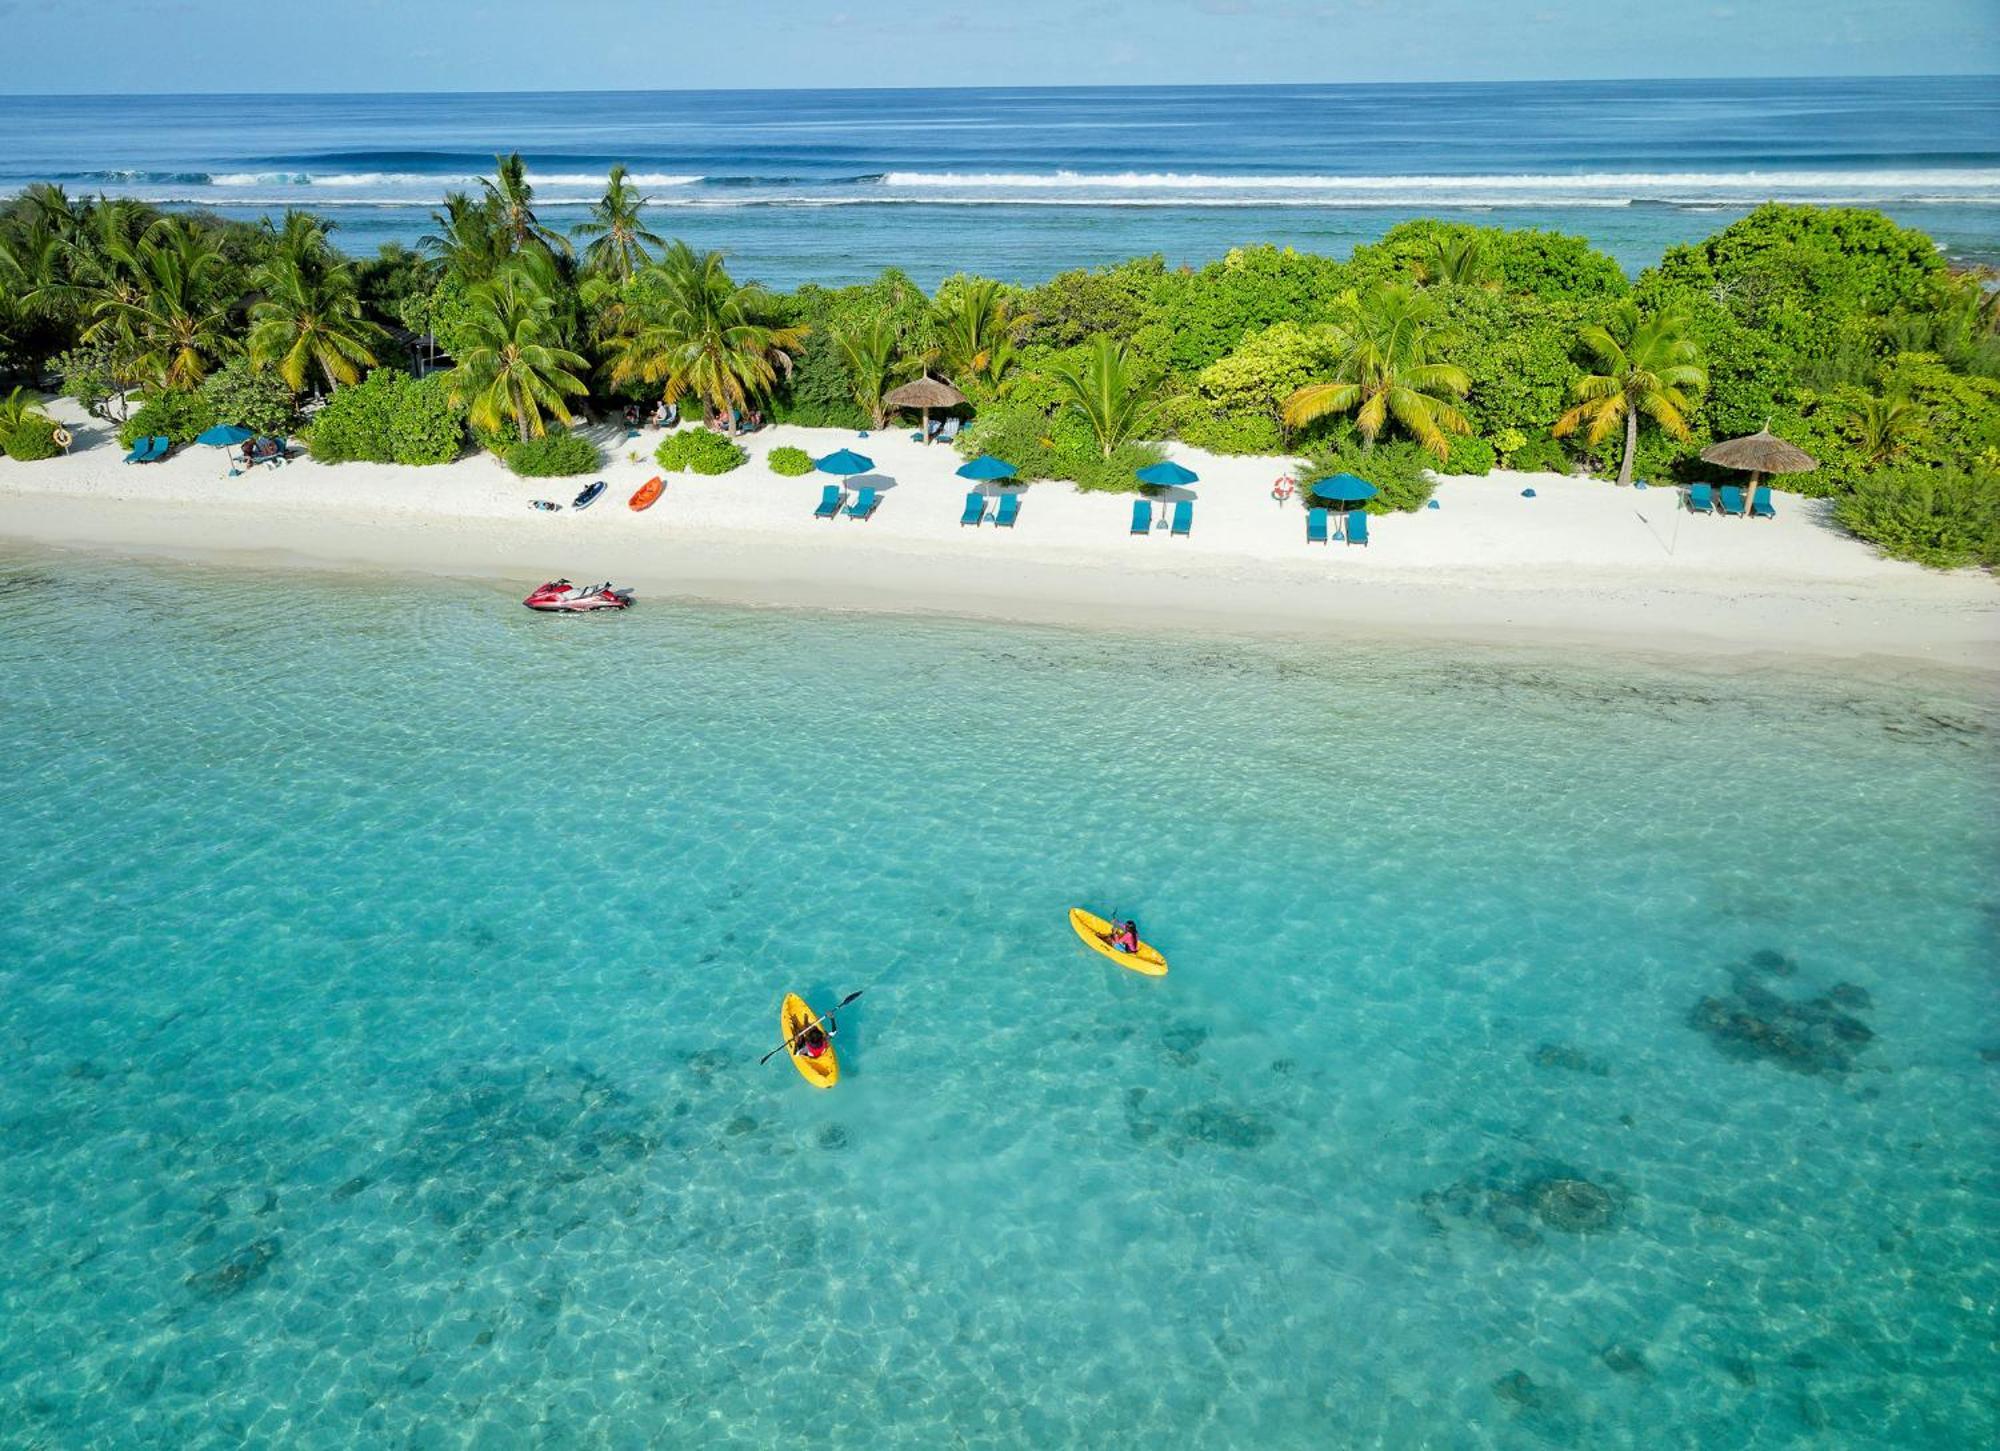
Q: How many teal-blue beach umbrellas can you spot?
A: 5